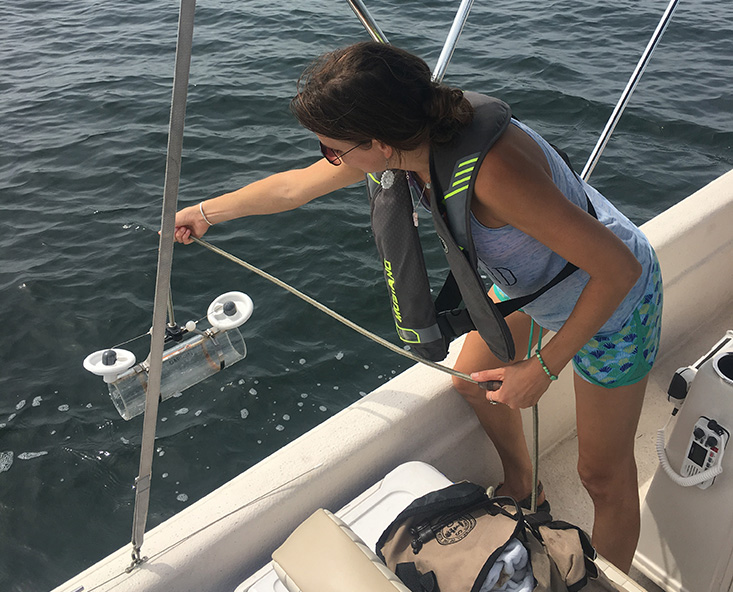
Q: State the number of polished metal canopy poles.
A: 3